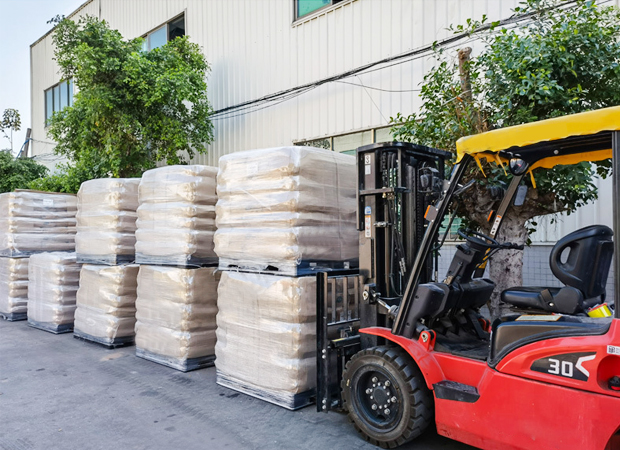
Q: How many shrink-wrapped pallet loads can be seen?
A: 9